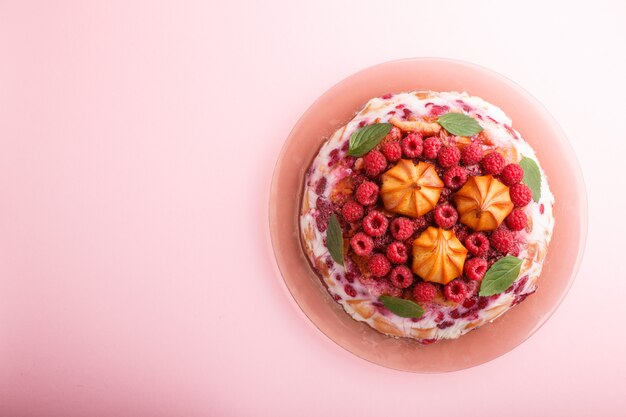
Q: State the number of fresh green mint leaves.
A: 6